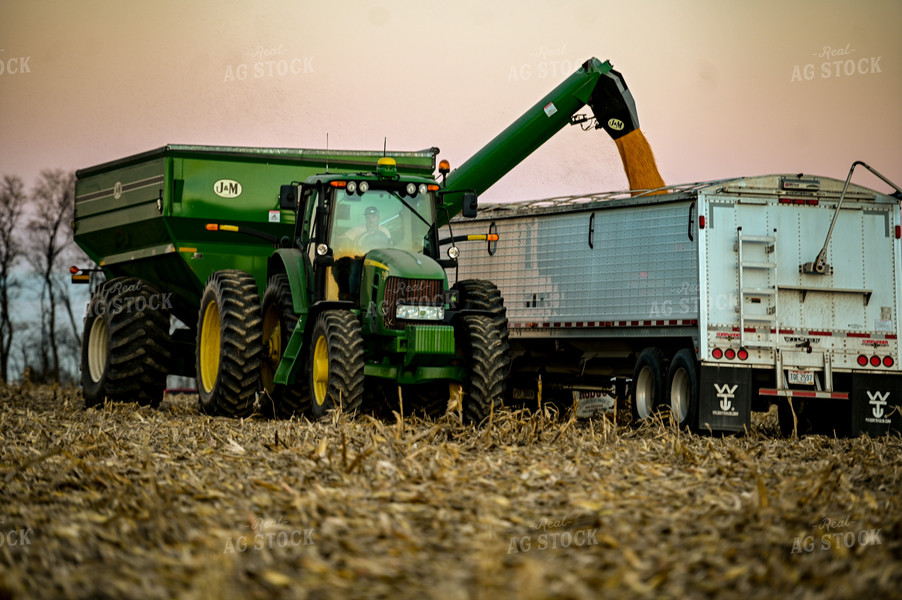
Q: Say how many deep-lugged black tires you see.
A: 6